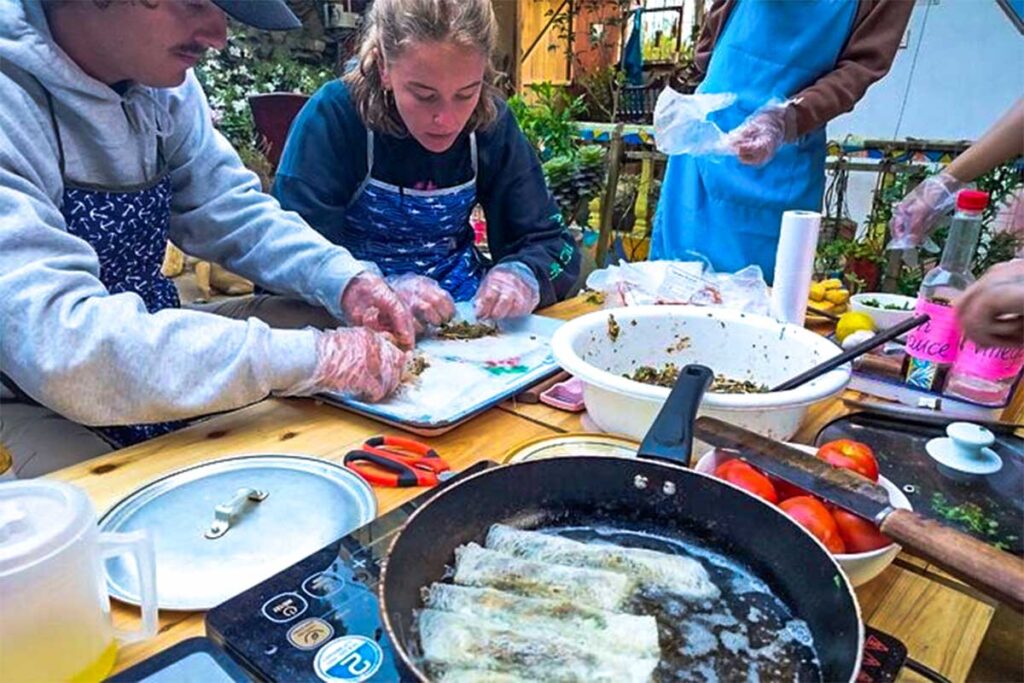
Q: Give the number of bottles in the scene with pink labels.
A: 2